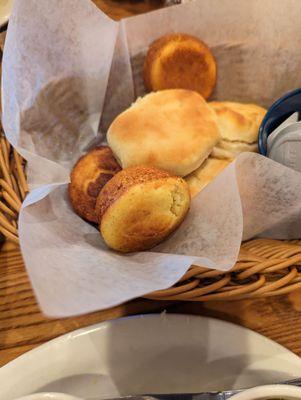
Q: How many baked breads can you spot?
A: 6